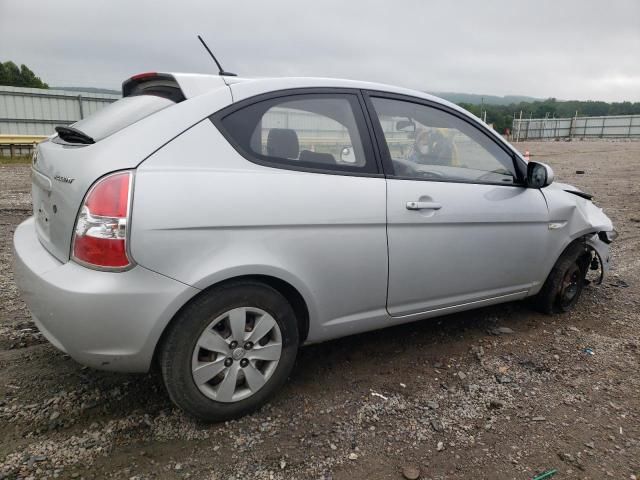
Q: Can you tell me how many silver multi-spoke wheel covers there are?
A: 1